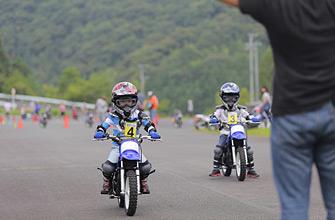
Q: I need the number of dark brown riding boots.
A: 2